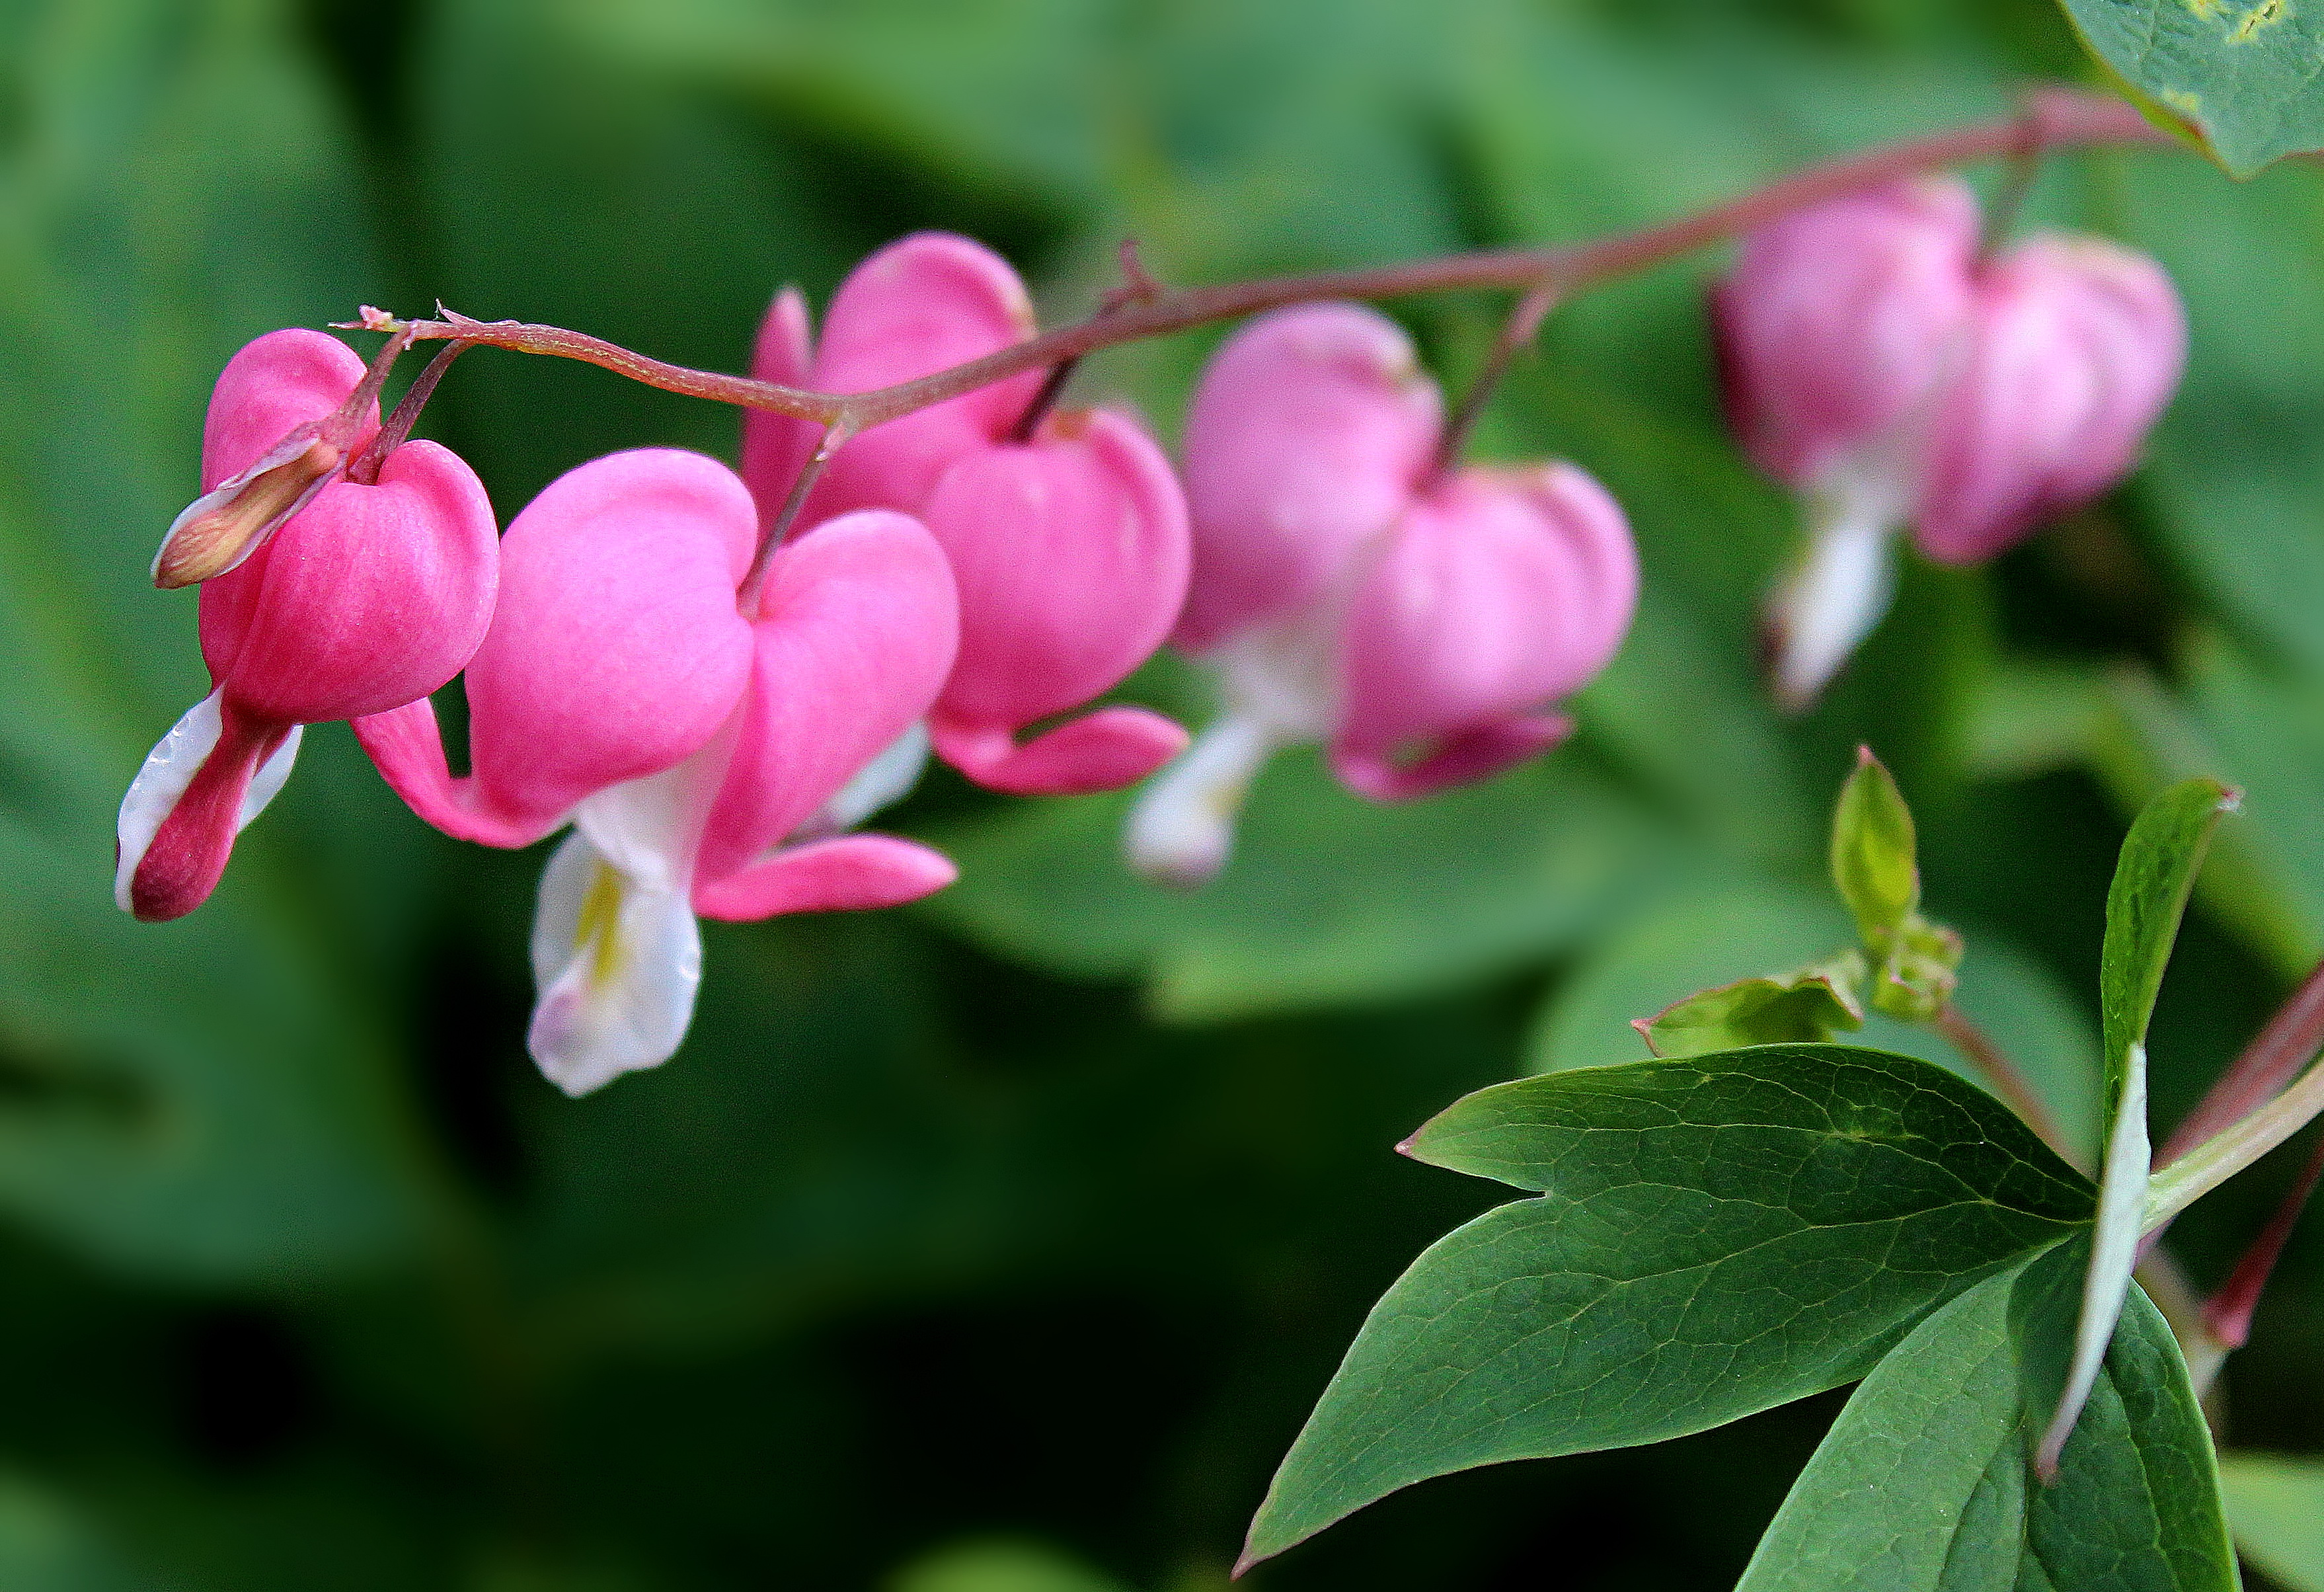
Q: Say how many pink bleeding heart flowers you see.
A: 5